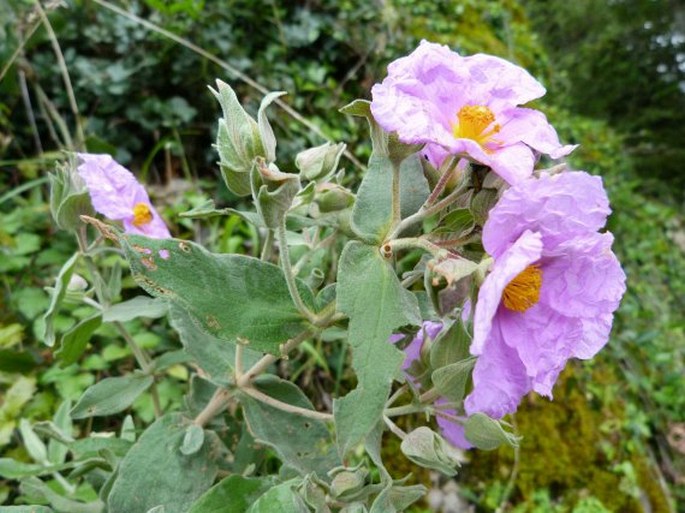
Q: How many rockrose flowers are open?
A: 3